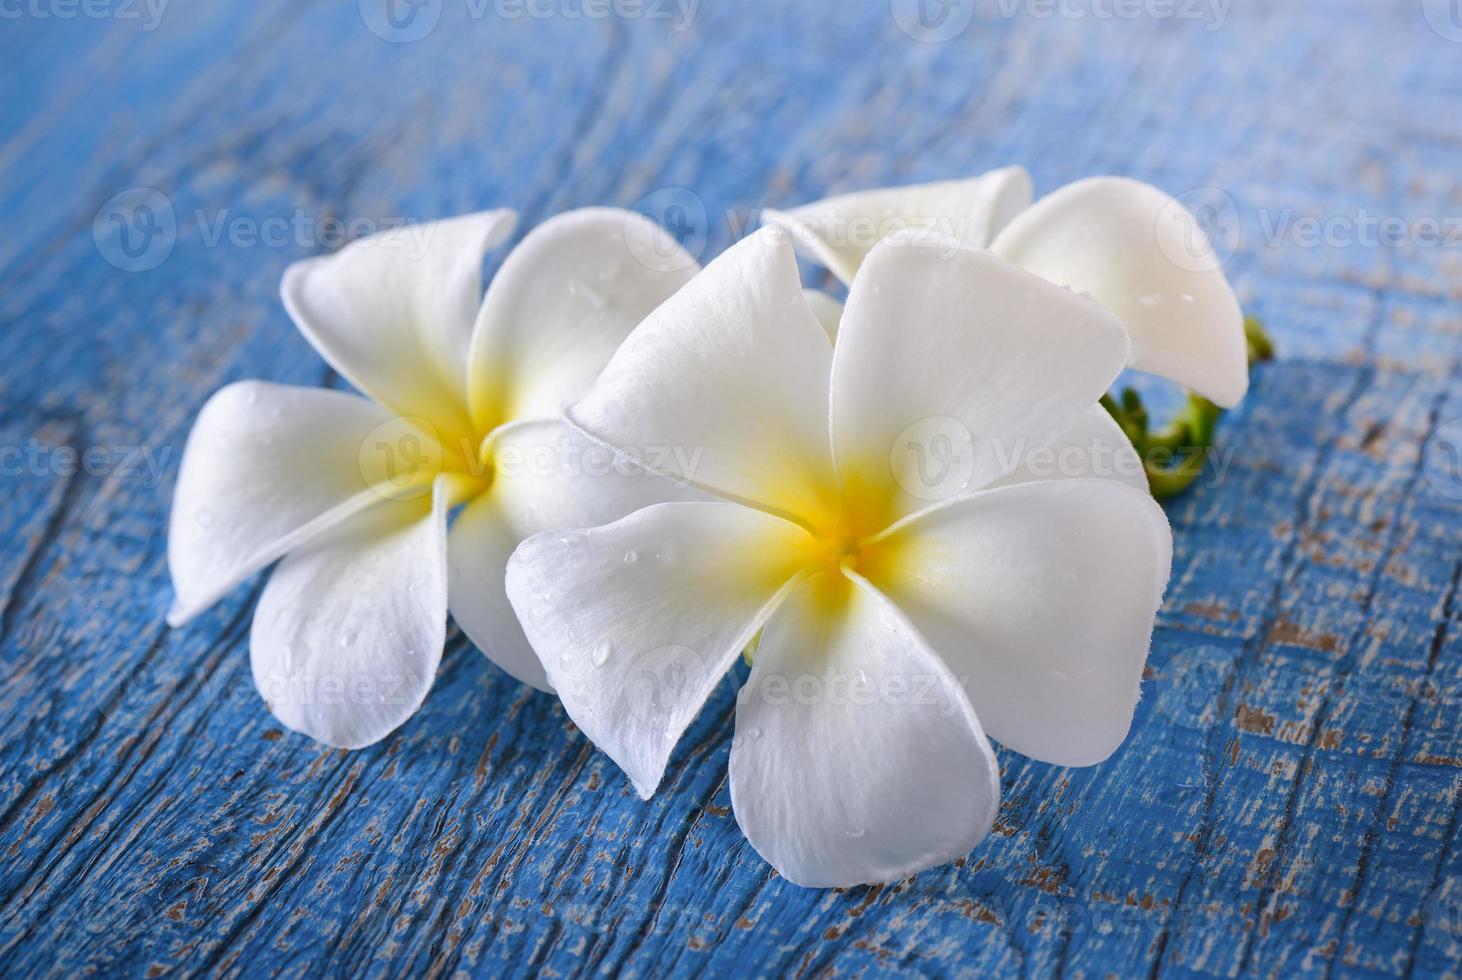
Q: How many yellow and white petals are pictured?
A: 14